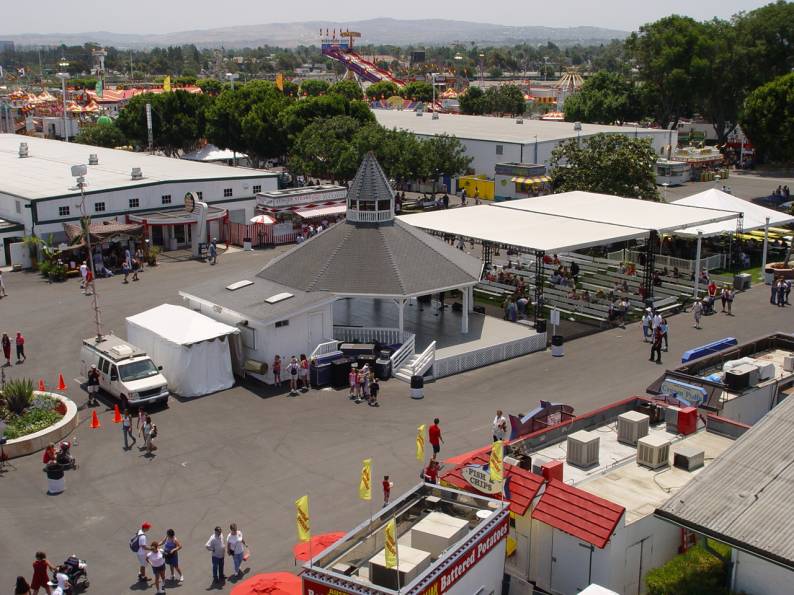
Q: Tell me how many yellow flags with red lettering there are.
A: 5